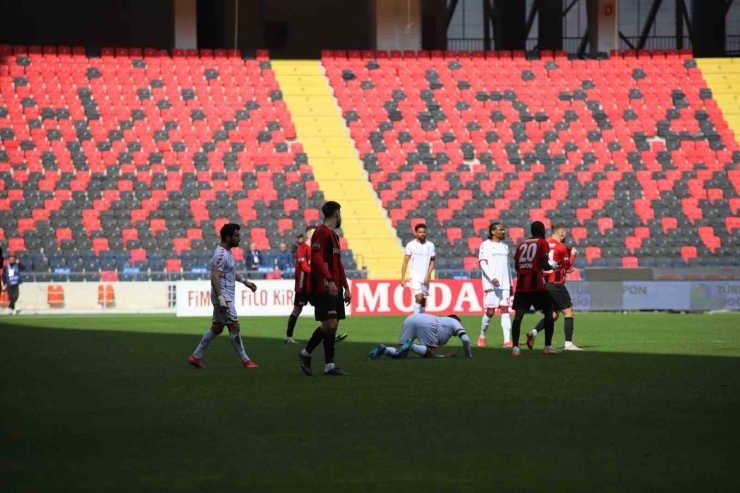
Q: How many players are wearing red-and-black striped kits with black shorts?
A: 4